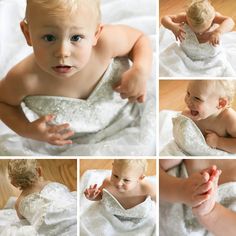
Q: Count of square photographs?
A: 6